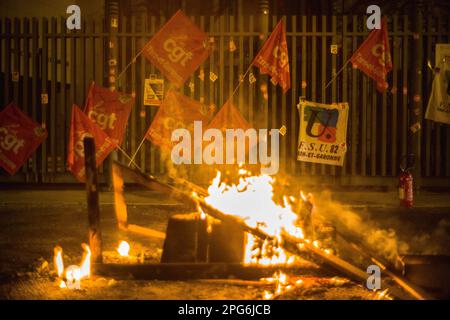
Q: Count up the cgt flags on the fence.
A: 8